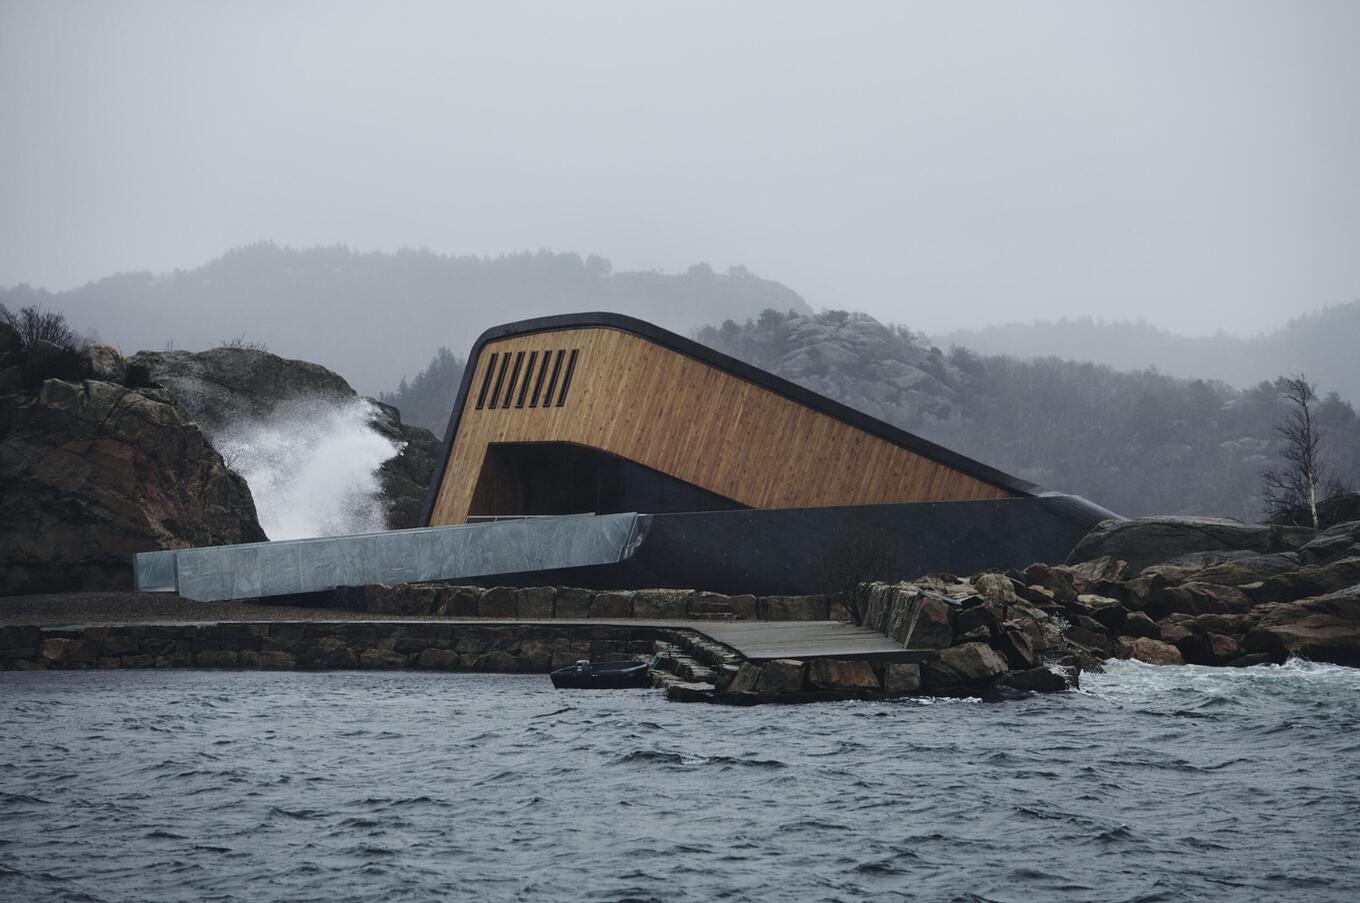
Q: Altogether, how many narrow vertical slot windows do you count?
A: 7